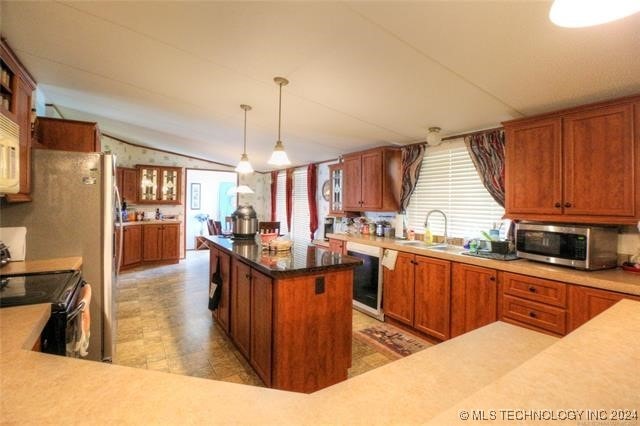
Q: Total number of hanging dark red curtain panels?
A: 3